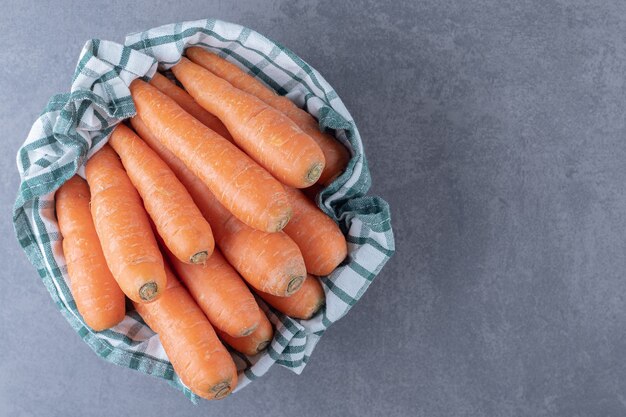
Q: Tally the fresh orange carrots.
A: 13